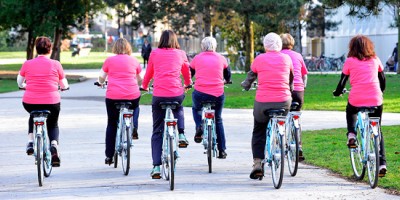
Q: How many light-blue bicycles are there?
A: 7